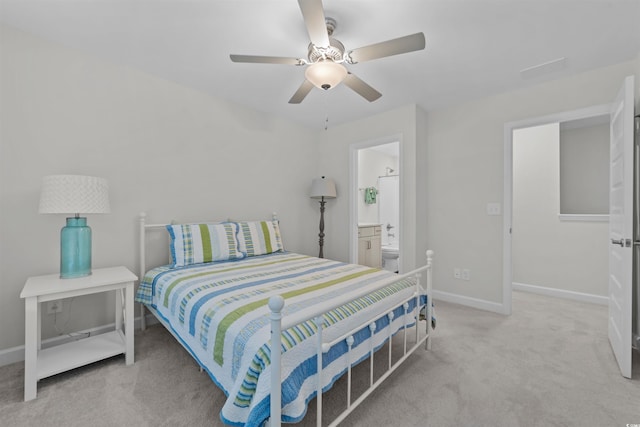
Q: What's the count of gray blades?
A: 5